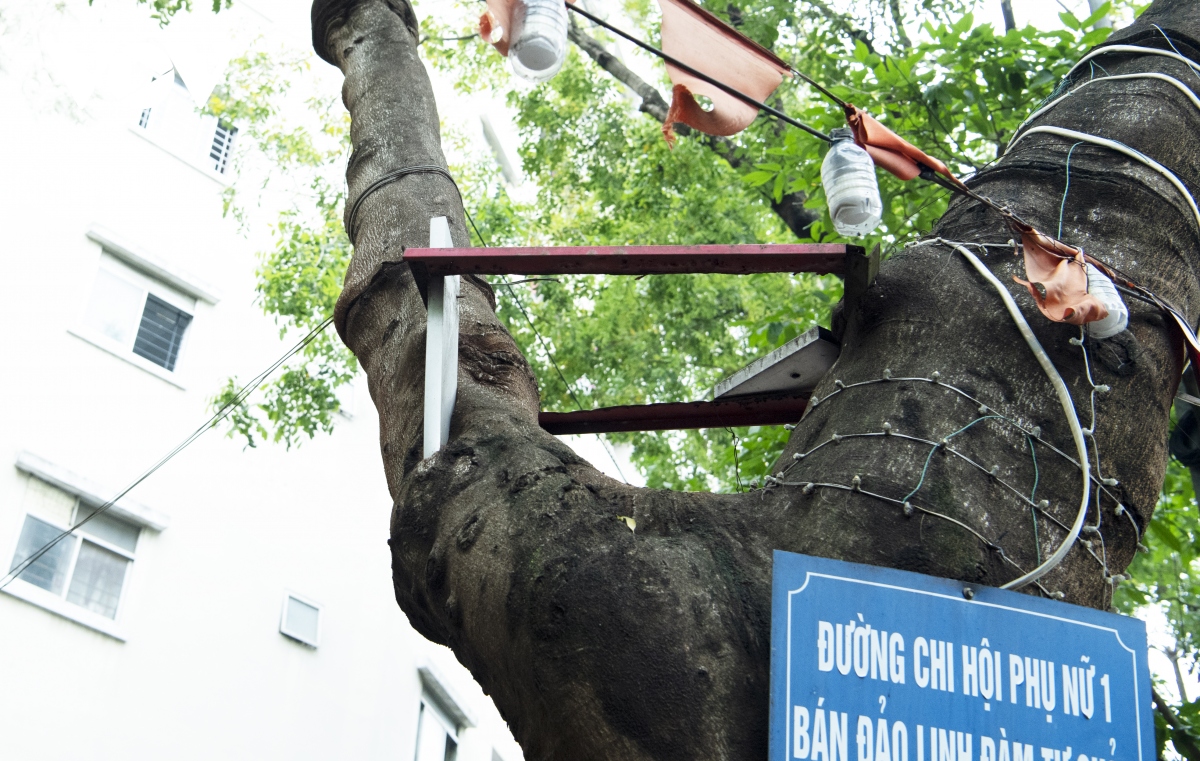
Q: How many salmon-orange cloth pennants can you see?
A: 4